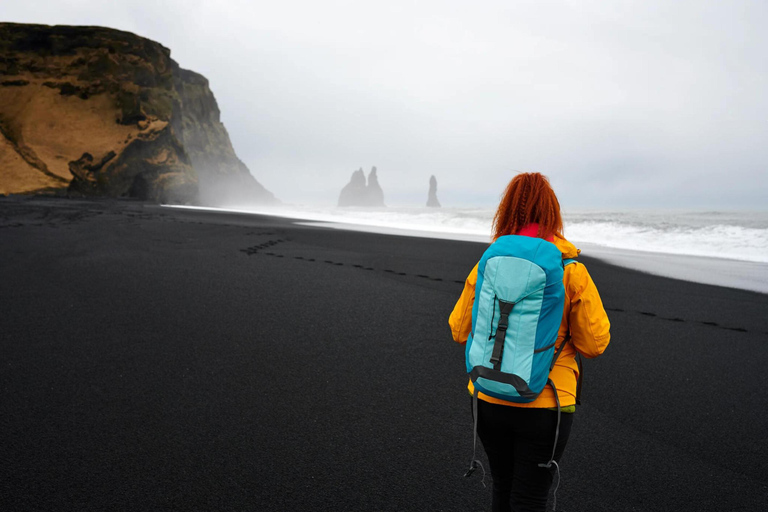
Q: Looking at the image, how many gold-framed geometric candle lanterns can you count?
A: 0